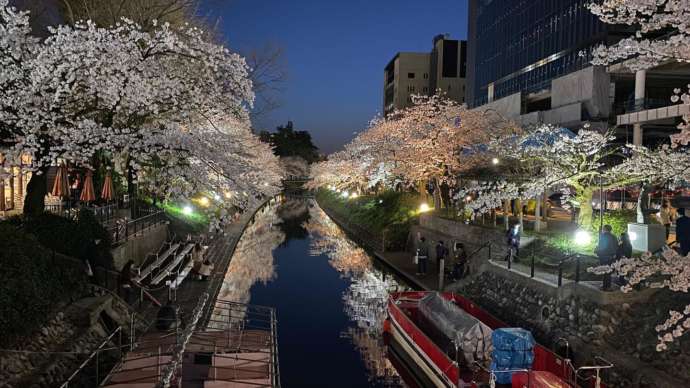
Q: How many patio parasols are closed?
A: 3